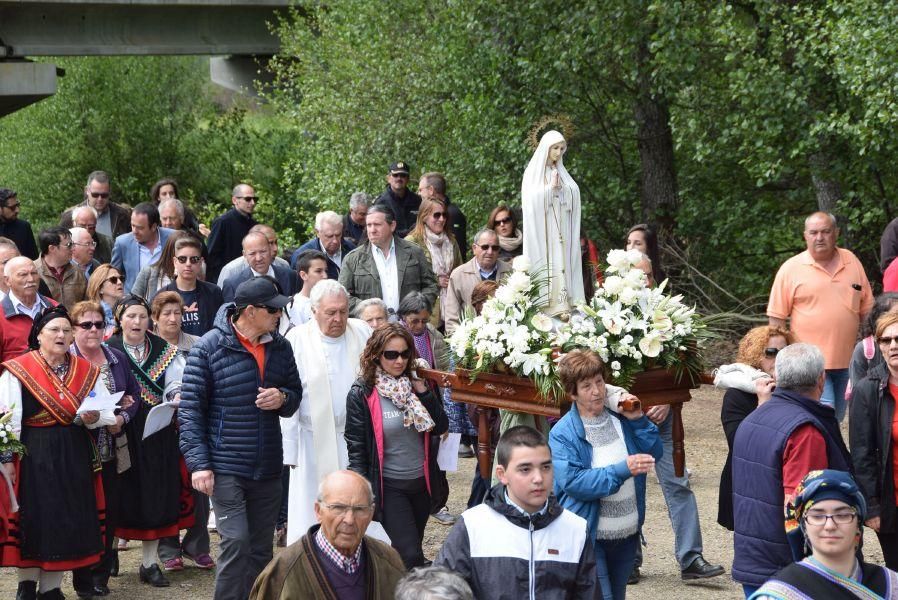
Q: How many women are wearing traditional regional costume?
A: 3